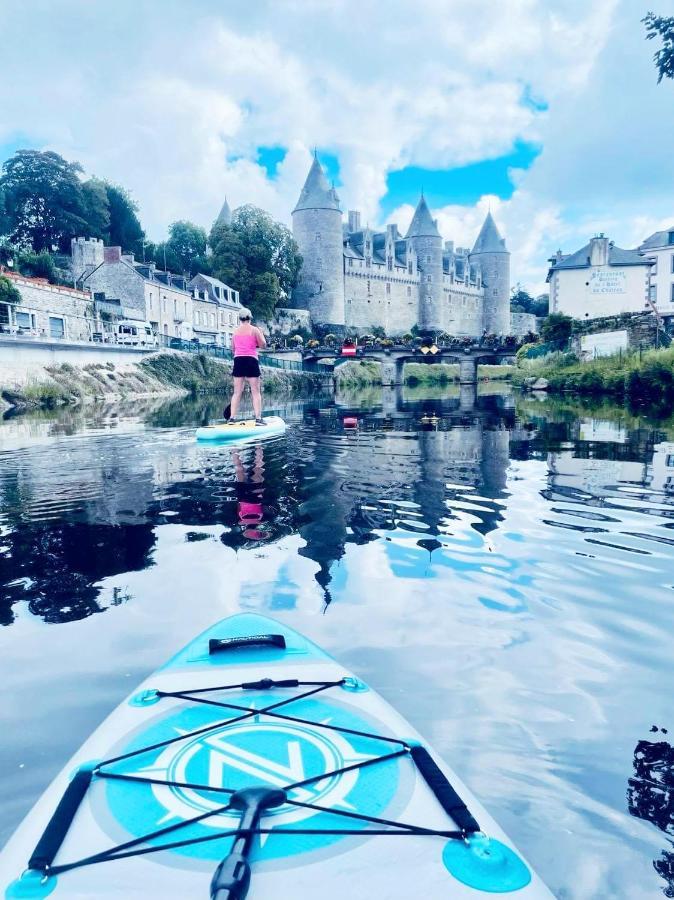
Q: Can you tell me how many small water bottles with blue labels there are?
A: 0